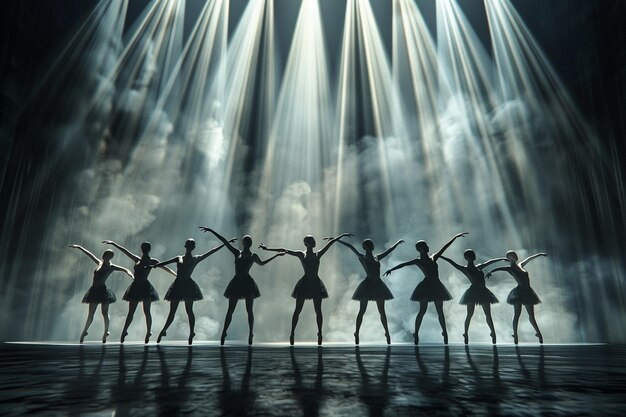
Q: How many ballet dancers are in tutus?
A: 9